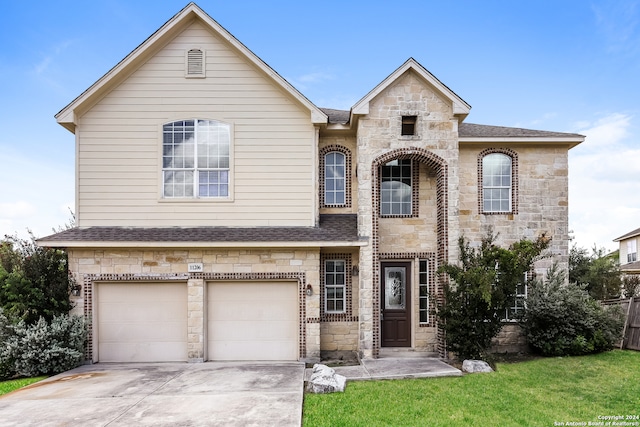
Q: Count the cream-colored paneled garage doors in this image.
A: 2